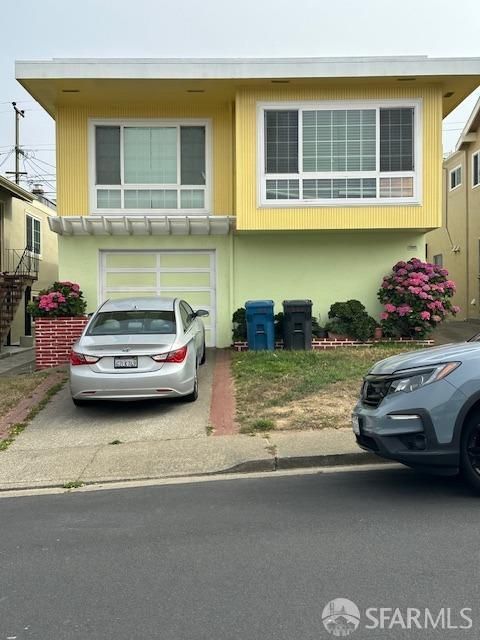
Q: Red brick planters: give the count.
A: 2